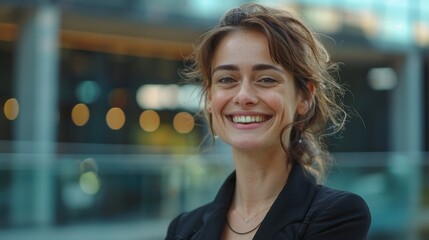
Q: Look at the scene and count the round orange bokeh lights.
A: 5